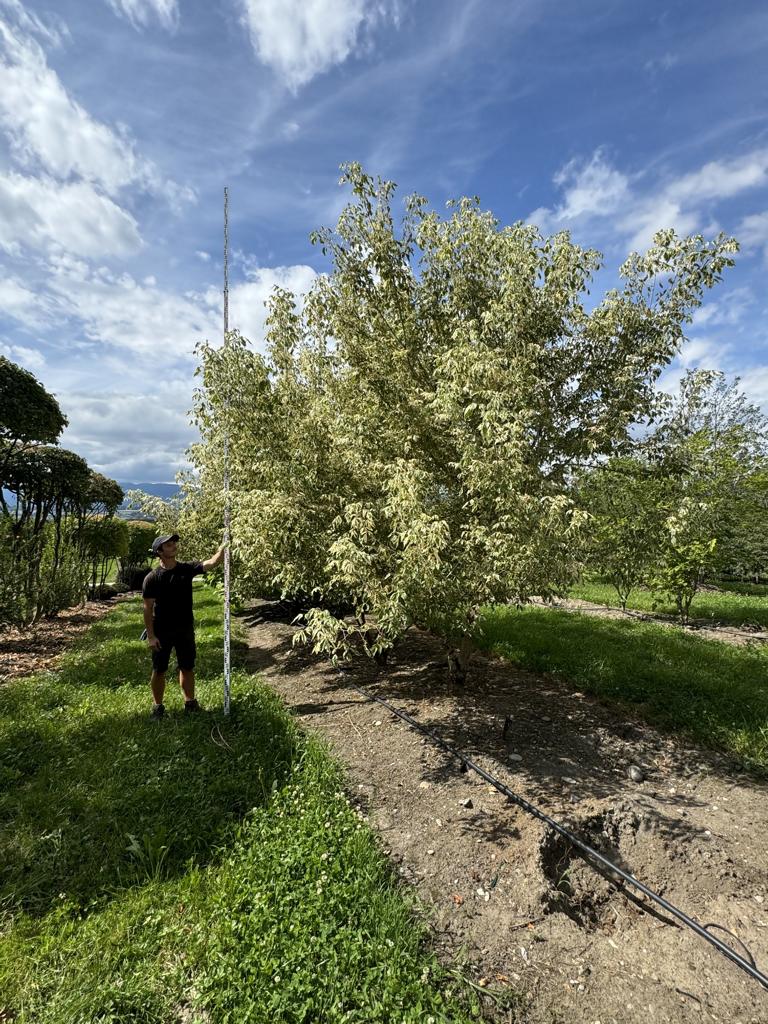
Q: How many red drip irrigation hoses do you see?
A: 0